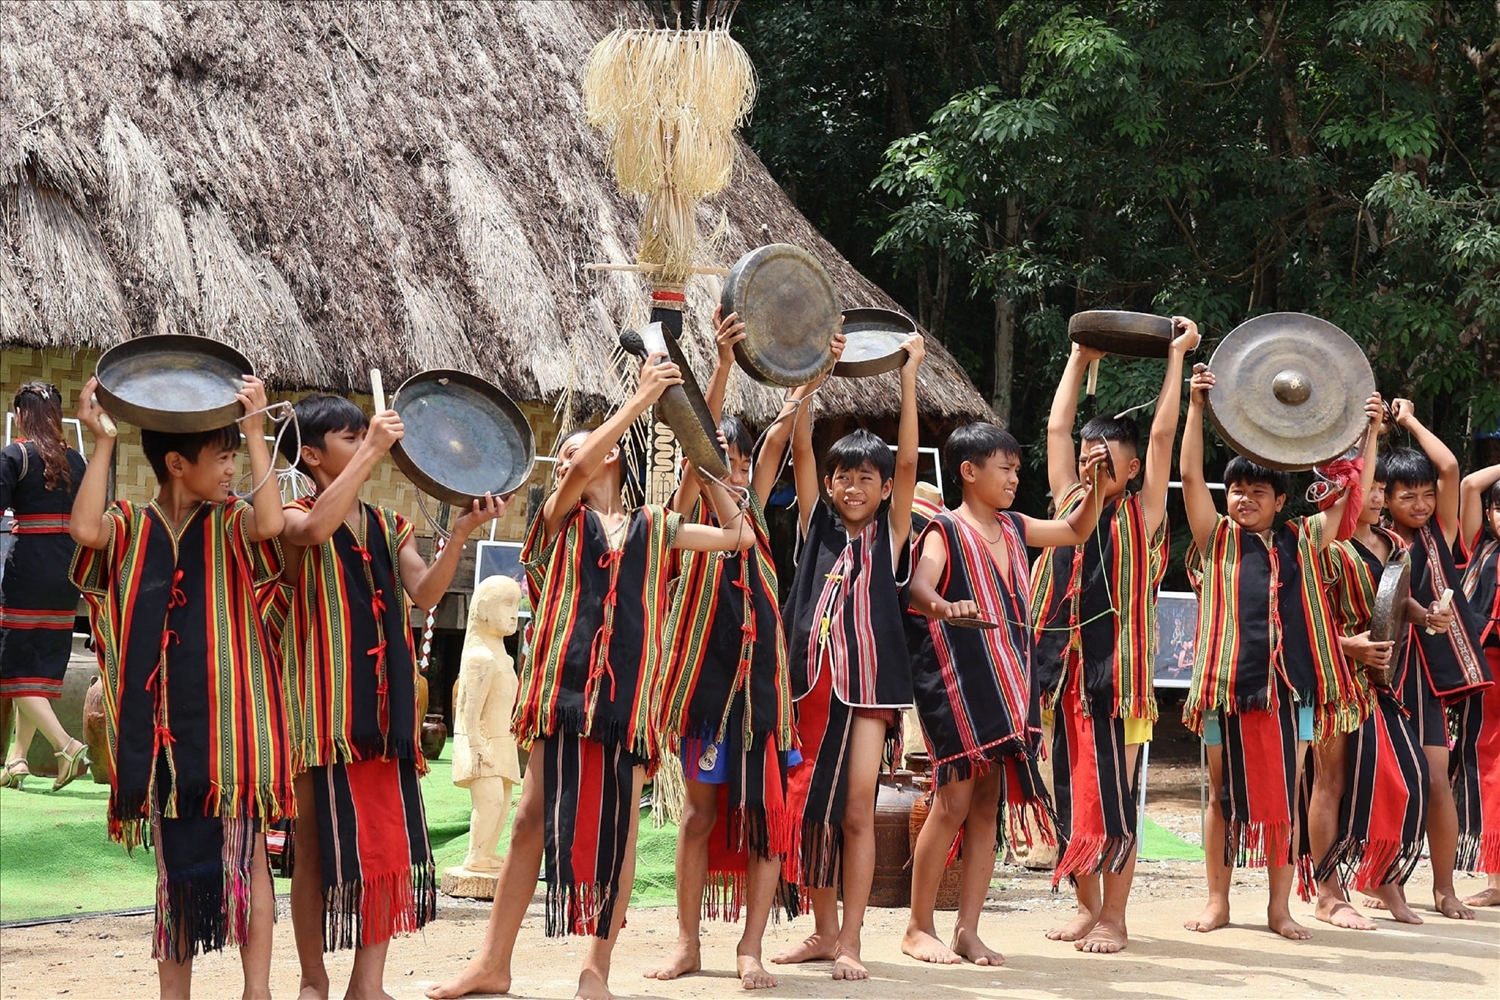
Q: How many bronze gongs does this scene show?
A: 8